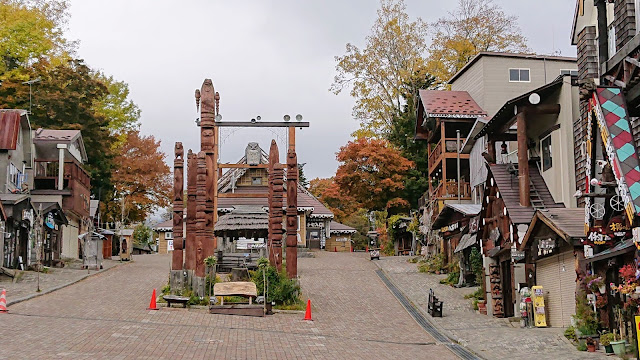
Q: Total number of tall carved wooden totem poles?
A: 7